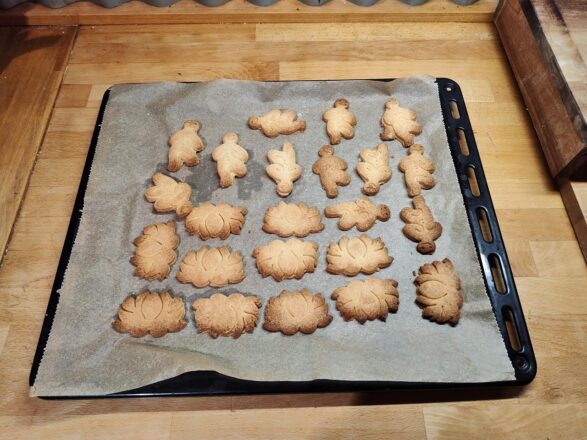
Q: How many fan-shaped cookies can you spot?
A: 11